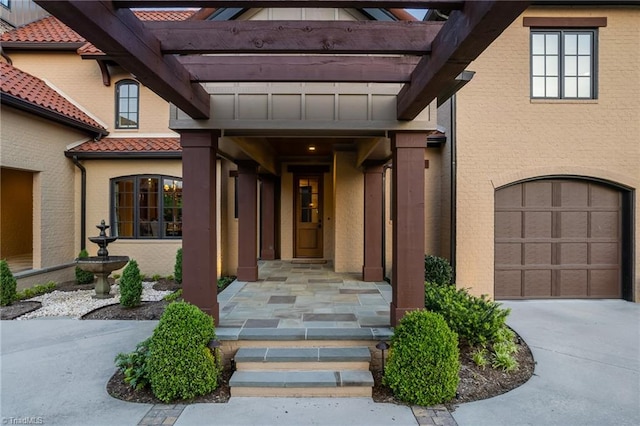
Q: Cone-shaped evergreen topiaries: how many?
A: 4